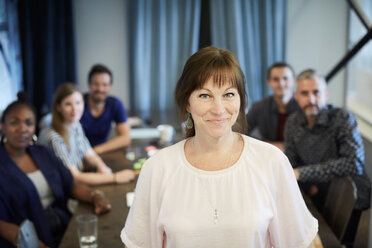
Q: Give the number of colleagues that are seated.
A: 5